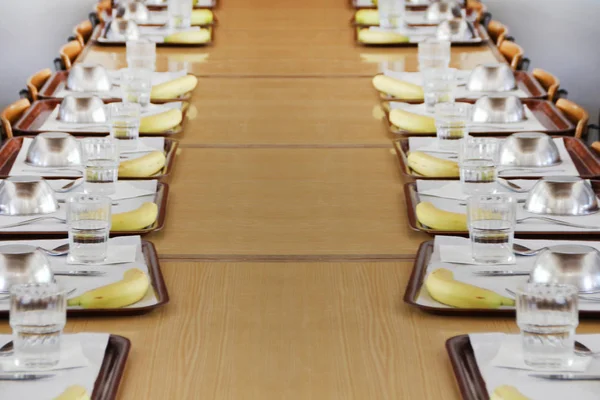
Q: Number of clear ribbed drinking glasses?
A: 14